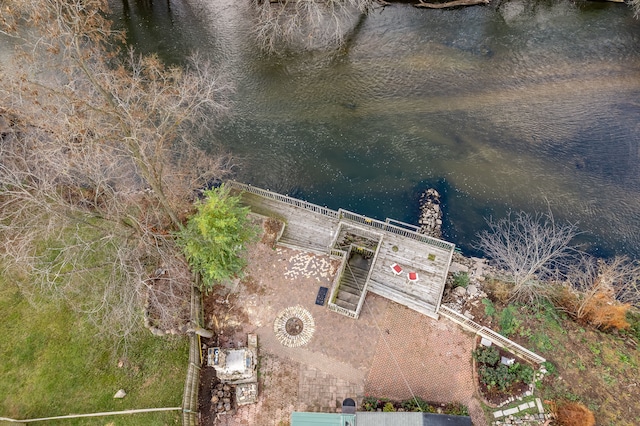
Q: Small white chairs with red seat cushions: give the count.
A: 2